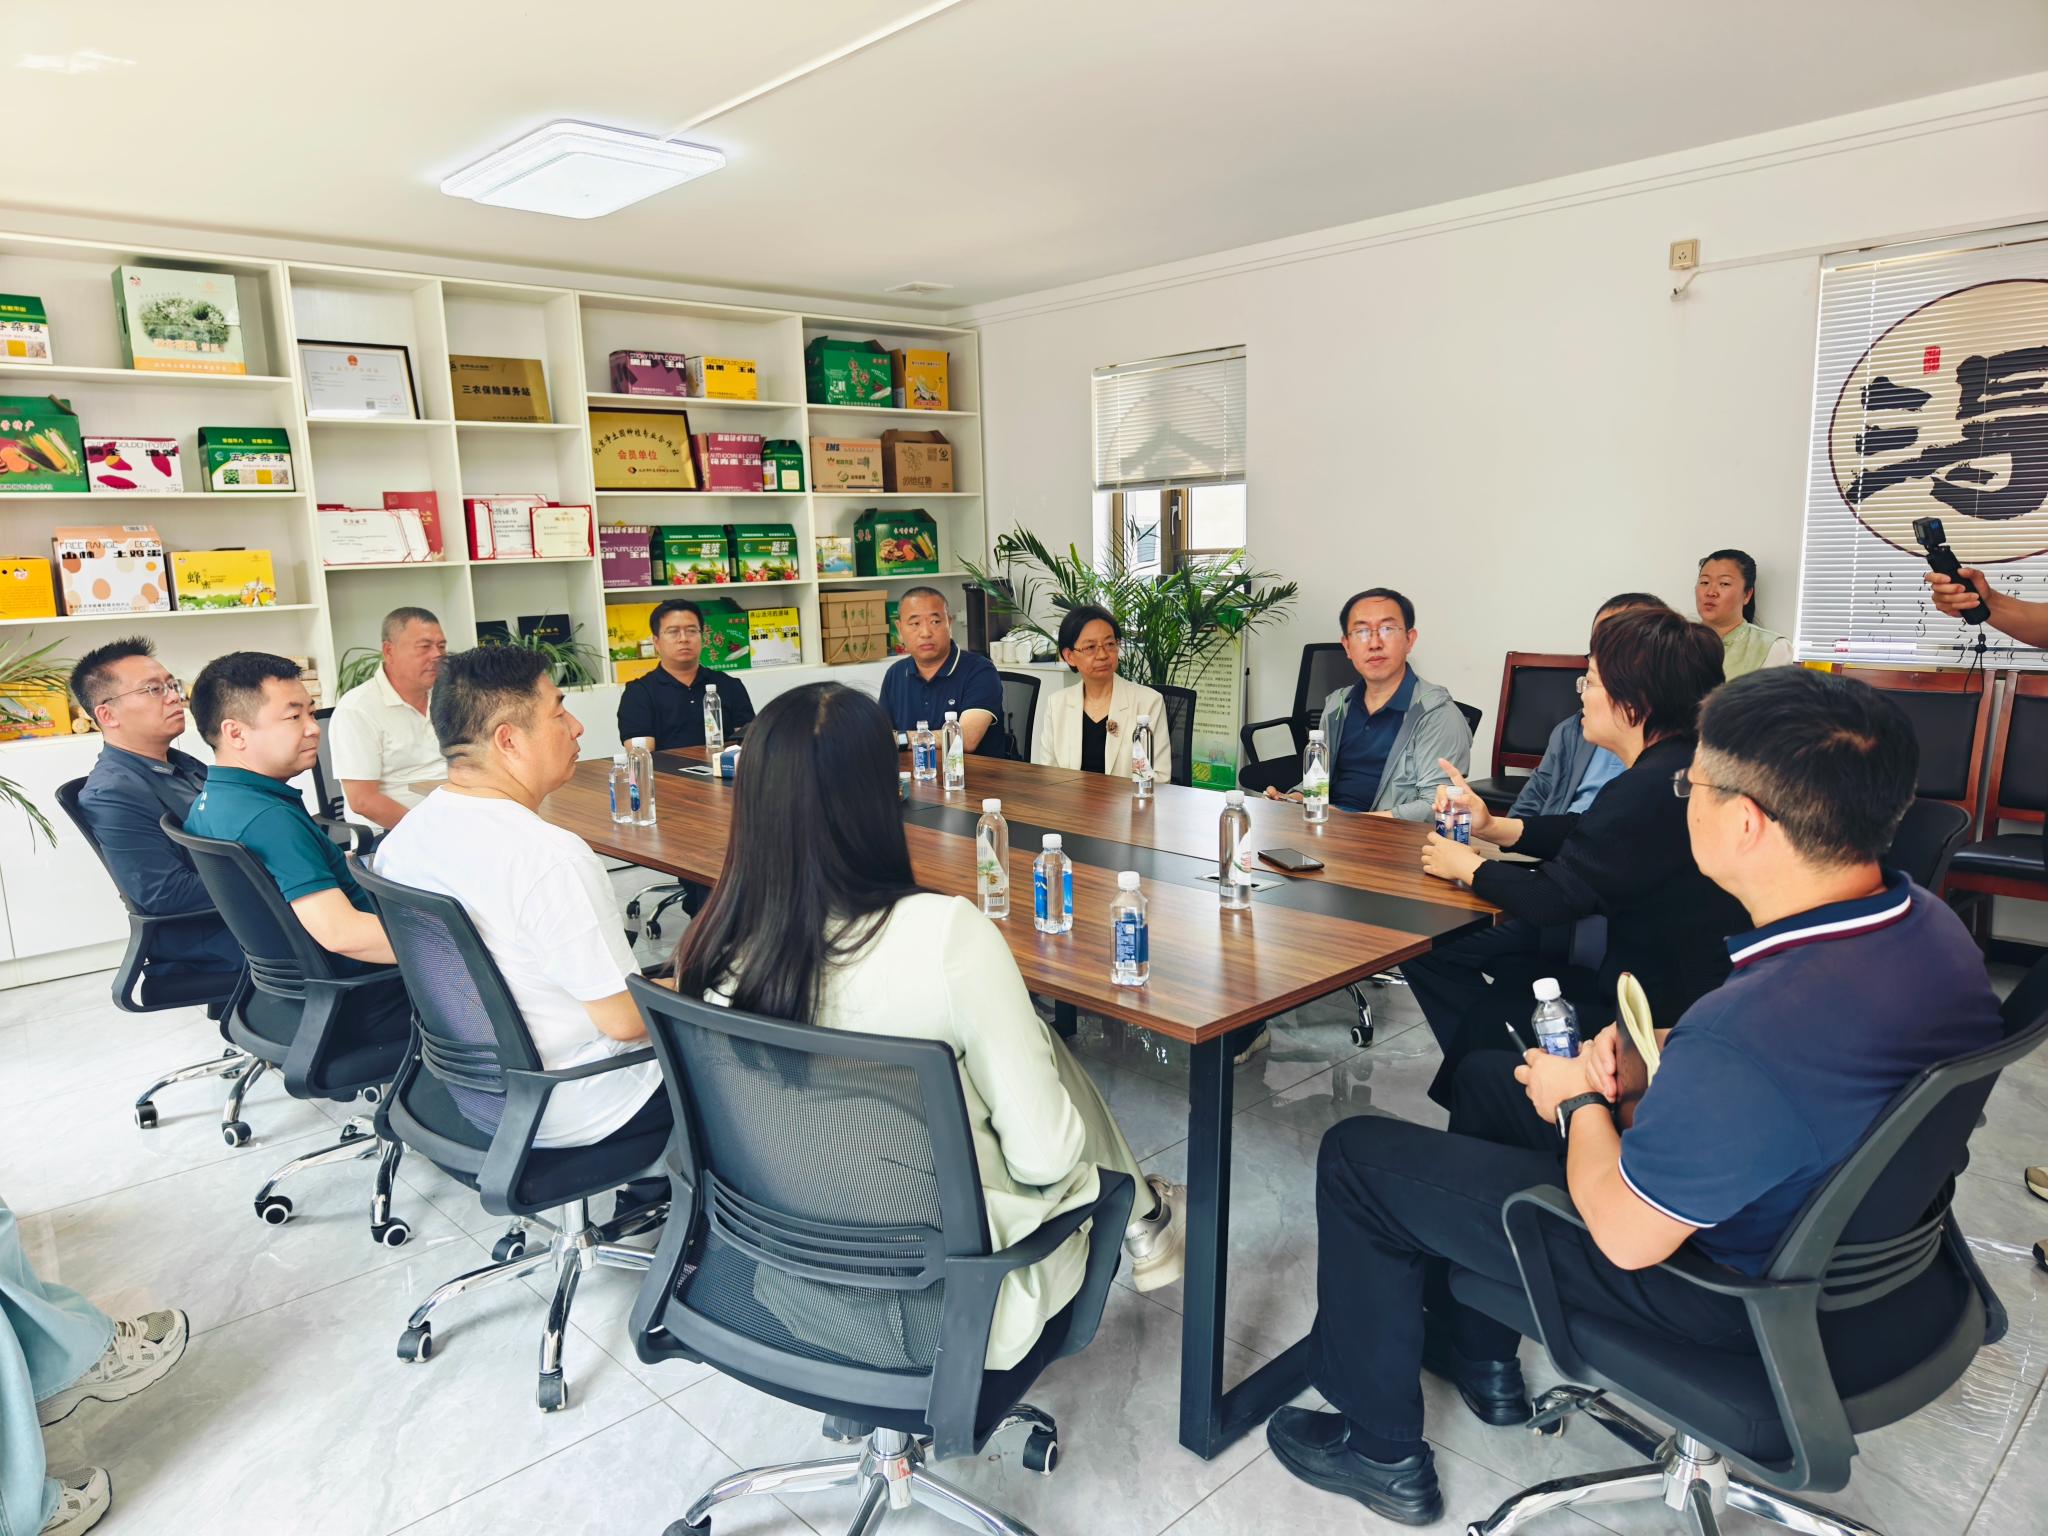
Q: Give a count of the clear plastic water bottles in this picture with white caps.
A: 13